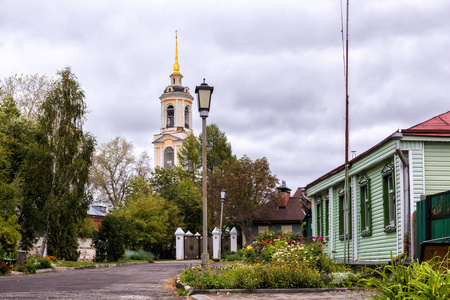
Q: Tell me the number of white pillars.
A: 3